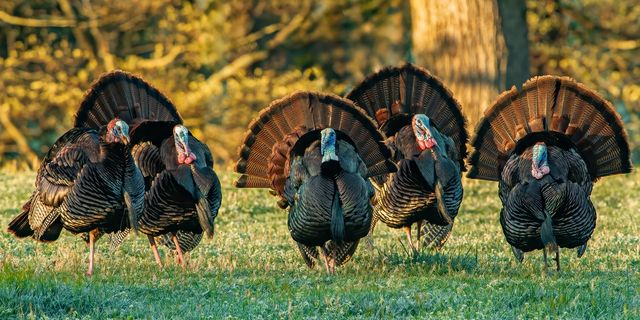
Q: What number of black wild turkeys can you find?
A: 5